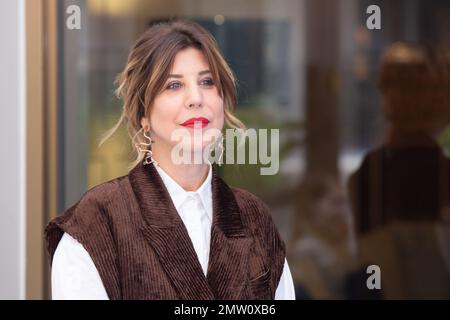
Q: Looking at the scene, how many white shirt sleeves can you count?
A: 2